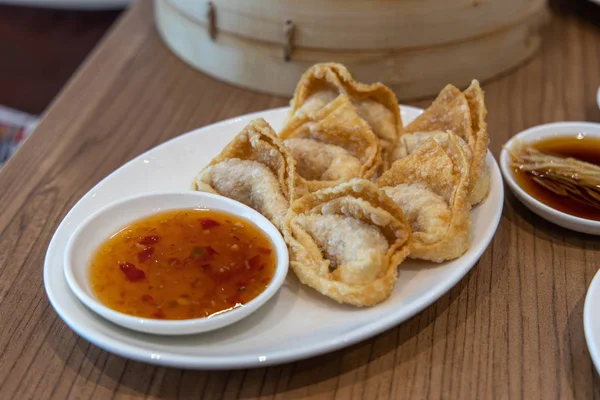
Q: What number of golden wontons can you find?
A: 6